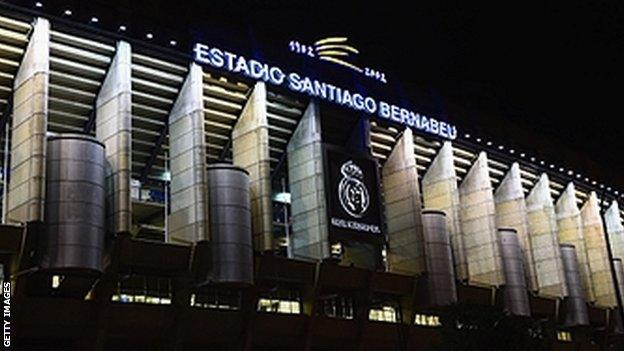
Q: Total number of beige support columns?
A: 13